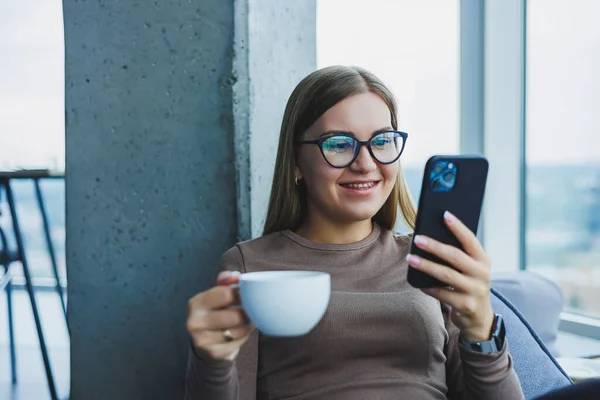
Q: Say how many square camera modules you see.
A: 1